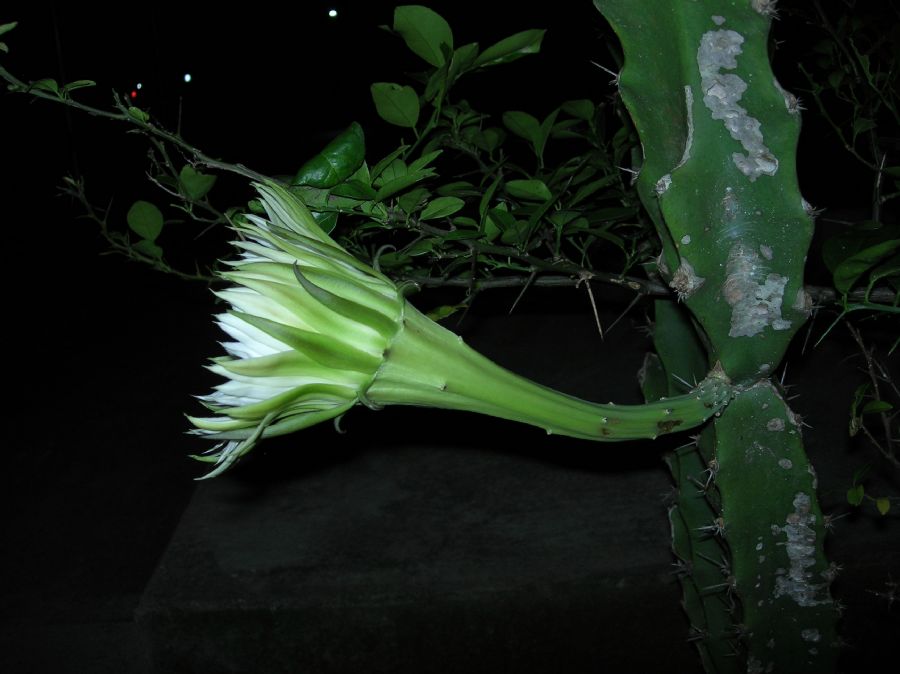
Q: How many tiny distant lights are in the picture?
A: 4